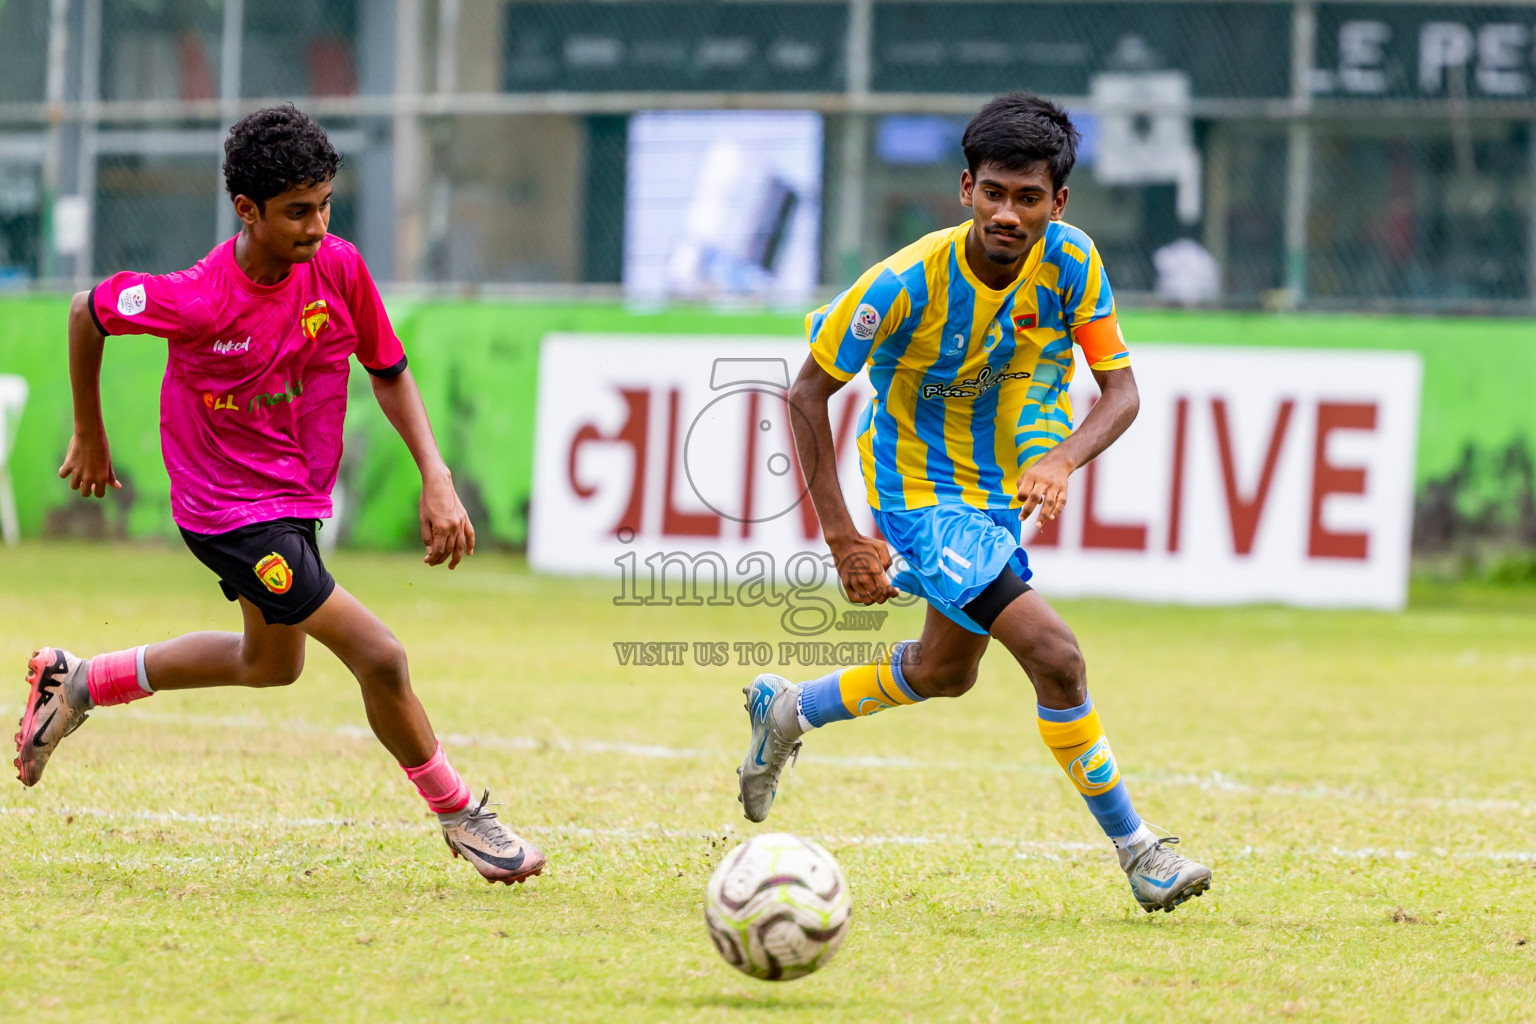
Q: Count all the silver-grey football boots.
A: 2